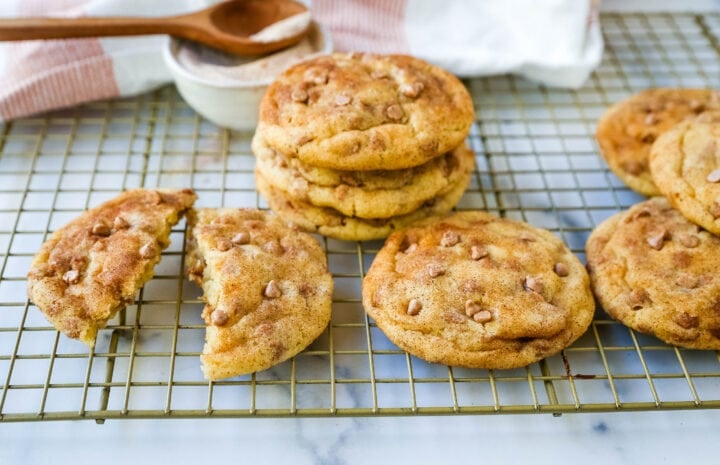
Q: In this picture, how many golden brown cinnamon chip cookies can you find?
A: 8